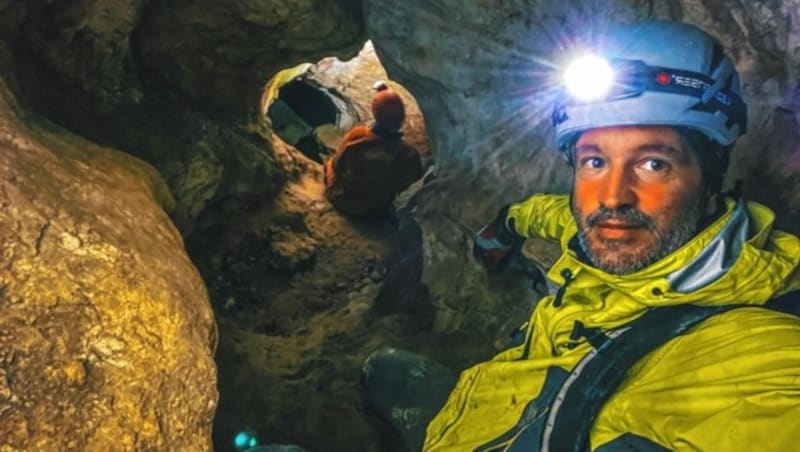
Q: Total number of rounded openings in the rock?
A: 1